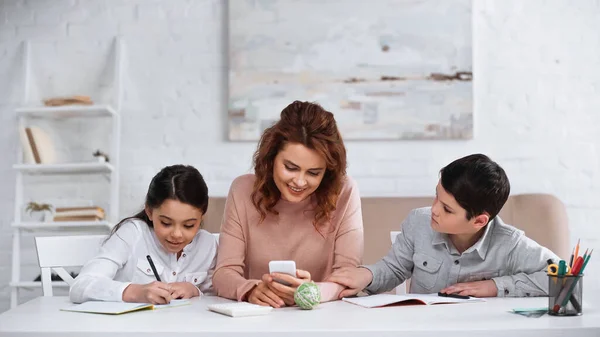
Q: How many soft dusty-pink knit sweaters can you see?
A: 1